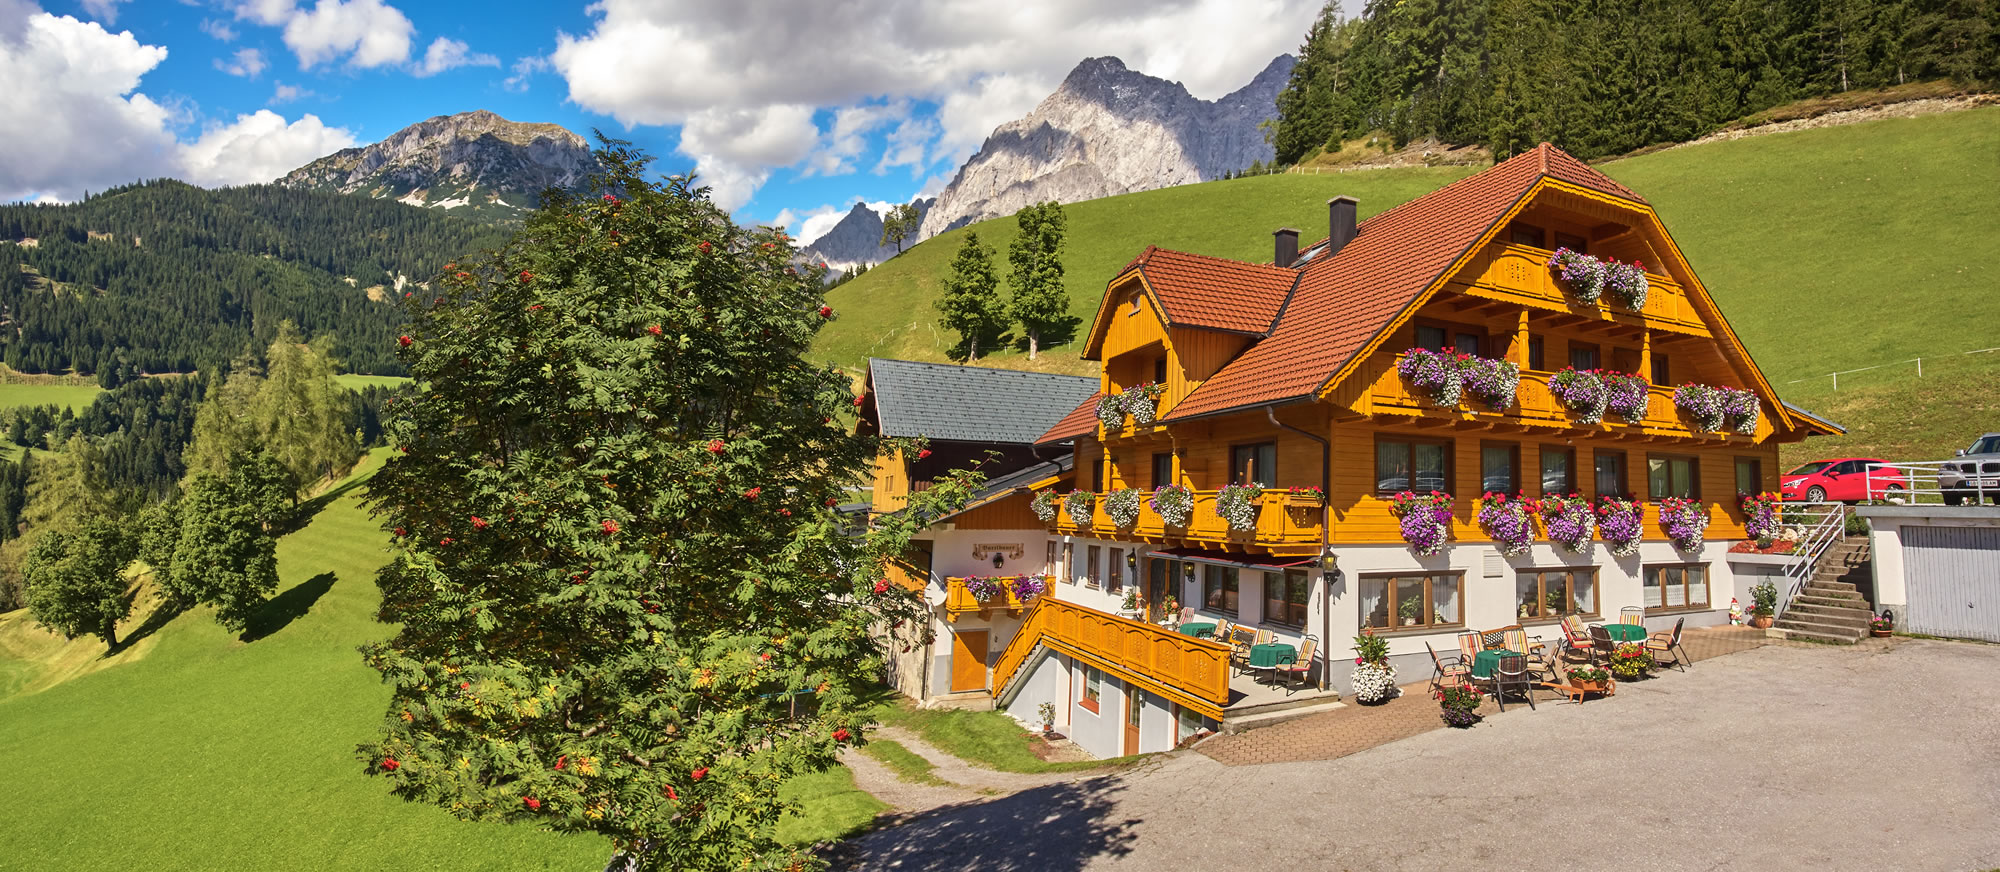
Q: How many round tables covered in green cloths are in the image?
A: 4